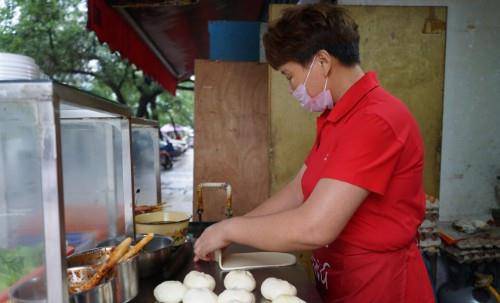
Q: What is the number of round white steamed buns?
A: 7